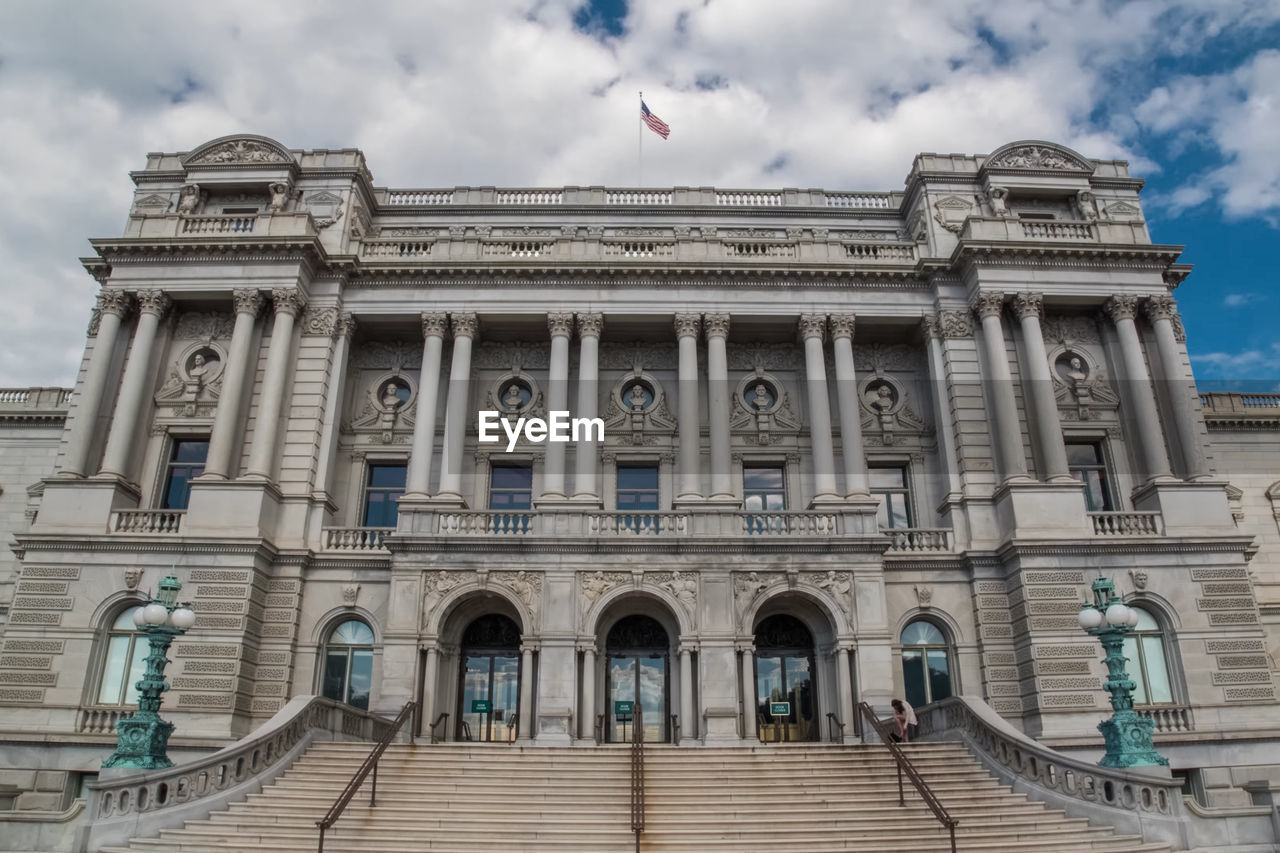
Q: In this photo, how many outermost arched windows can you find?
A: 2